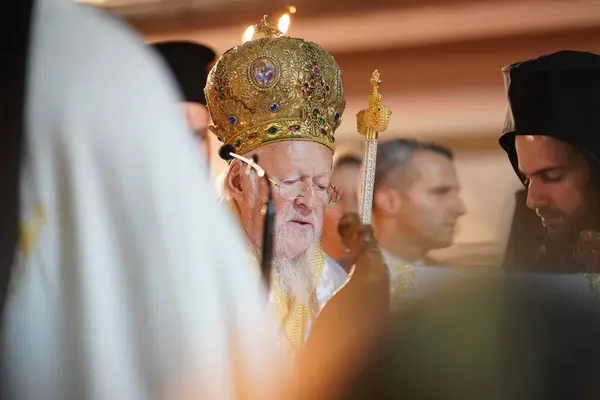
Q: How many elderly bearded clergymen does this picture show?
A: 1